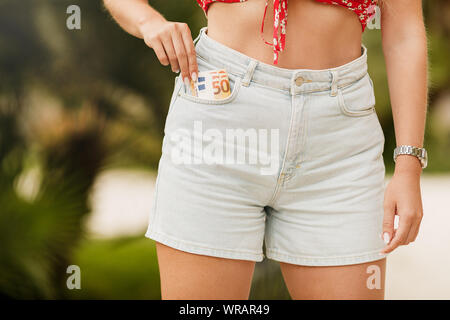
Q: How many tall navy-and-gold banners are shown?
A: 0